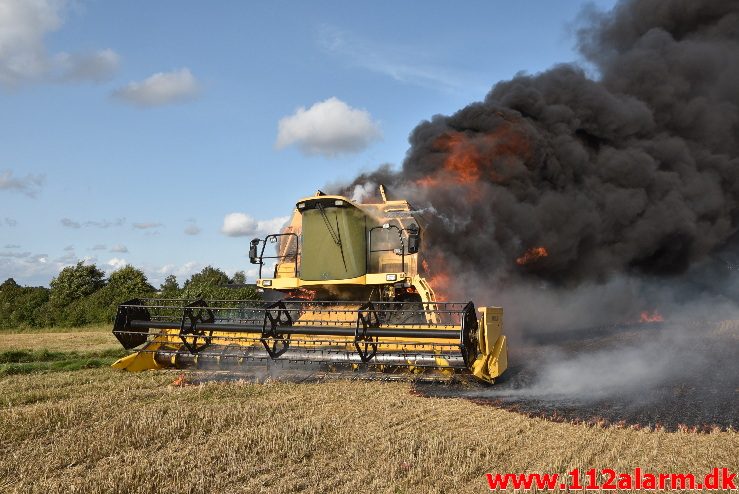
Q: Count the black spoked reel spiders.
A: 3